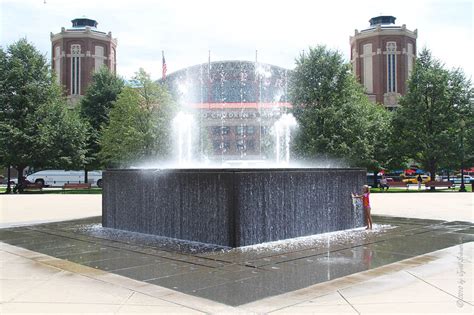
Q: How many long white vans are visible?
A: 1